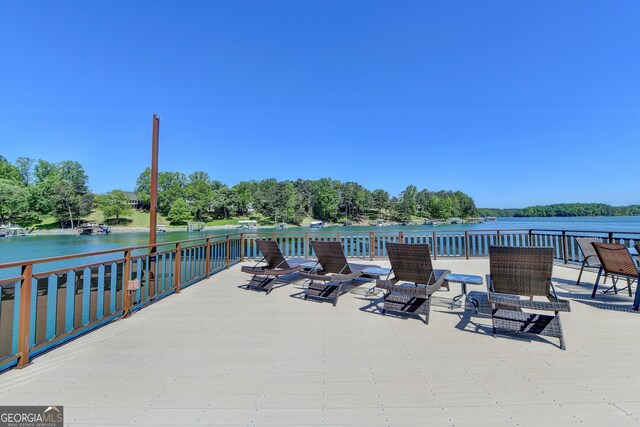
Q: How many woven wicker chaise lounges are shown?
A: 4